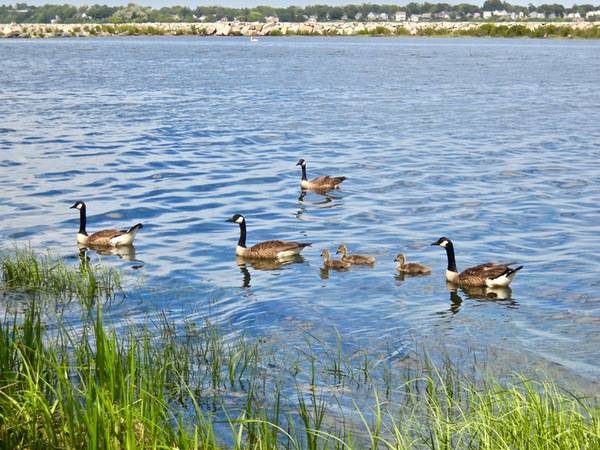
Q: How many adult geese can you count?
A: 4